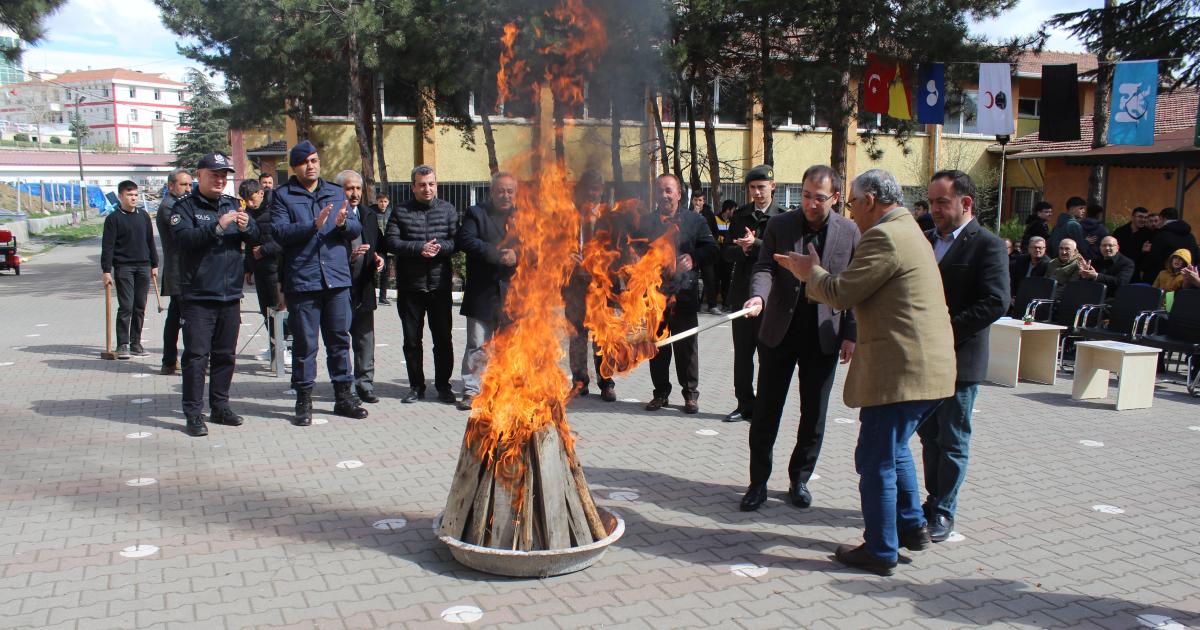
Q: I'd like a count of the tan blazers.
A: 1